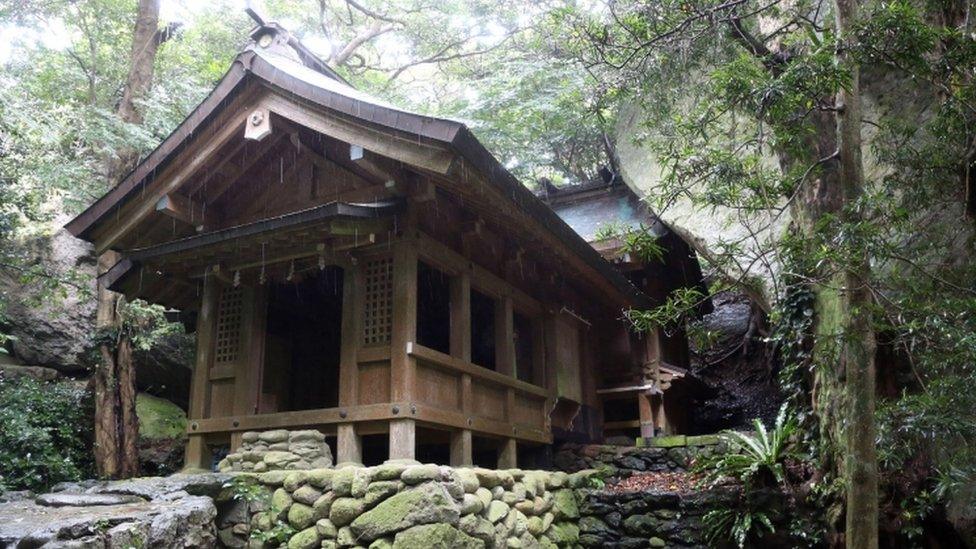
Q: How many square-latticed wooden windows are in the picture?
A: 2